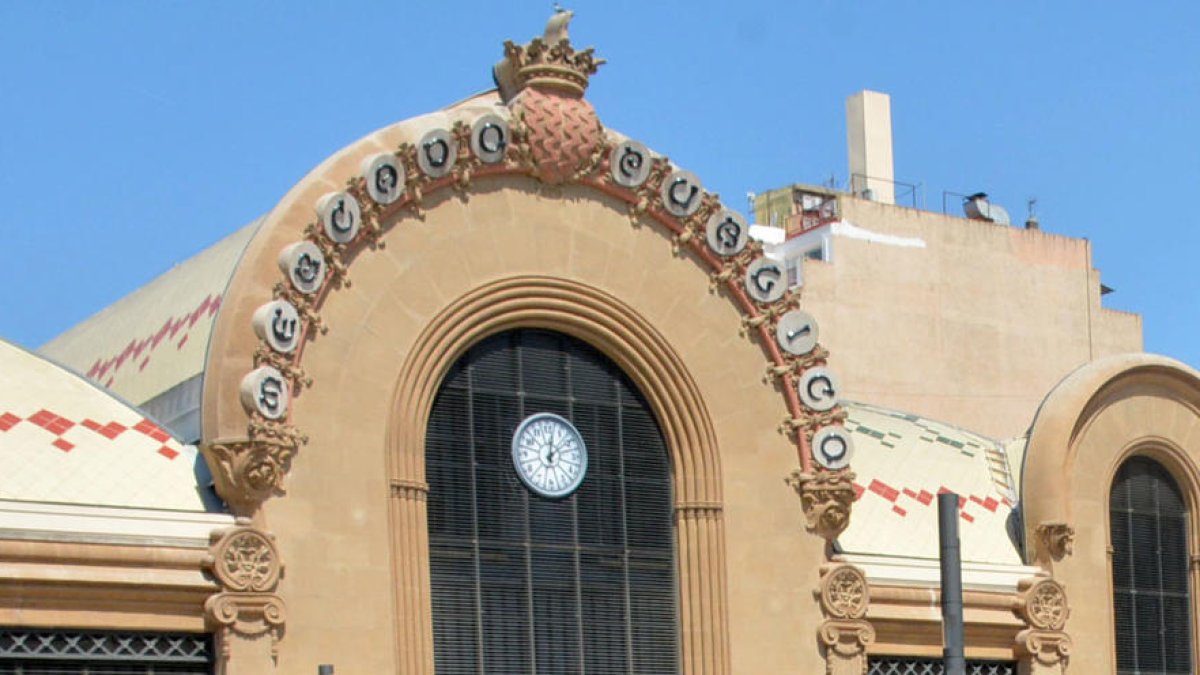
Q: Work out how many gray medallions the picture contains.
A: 14